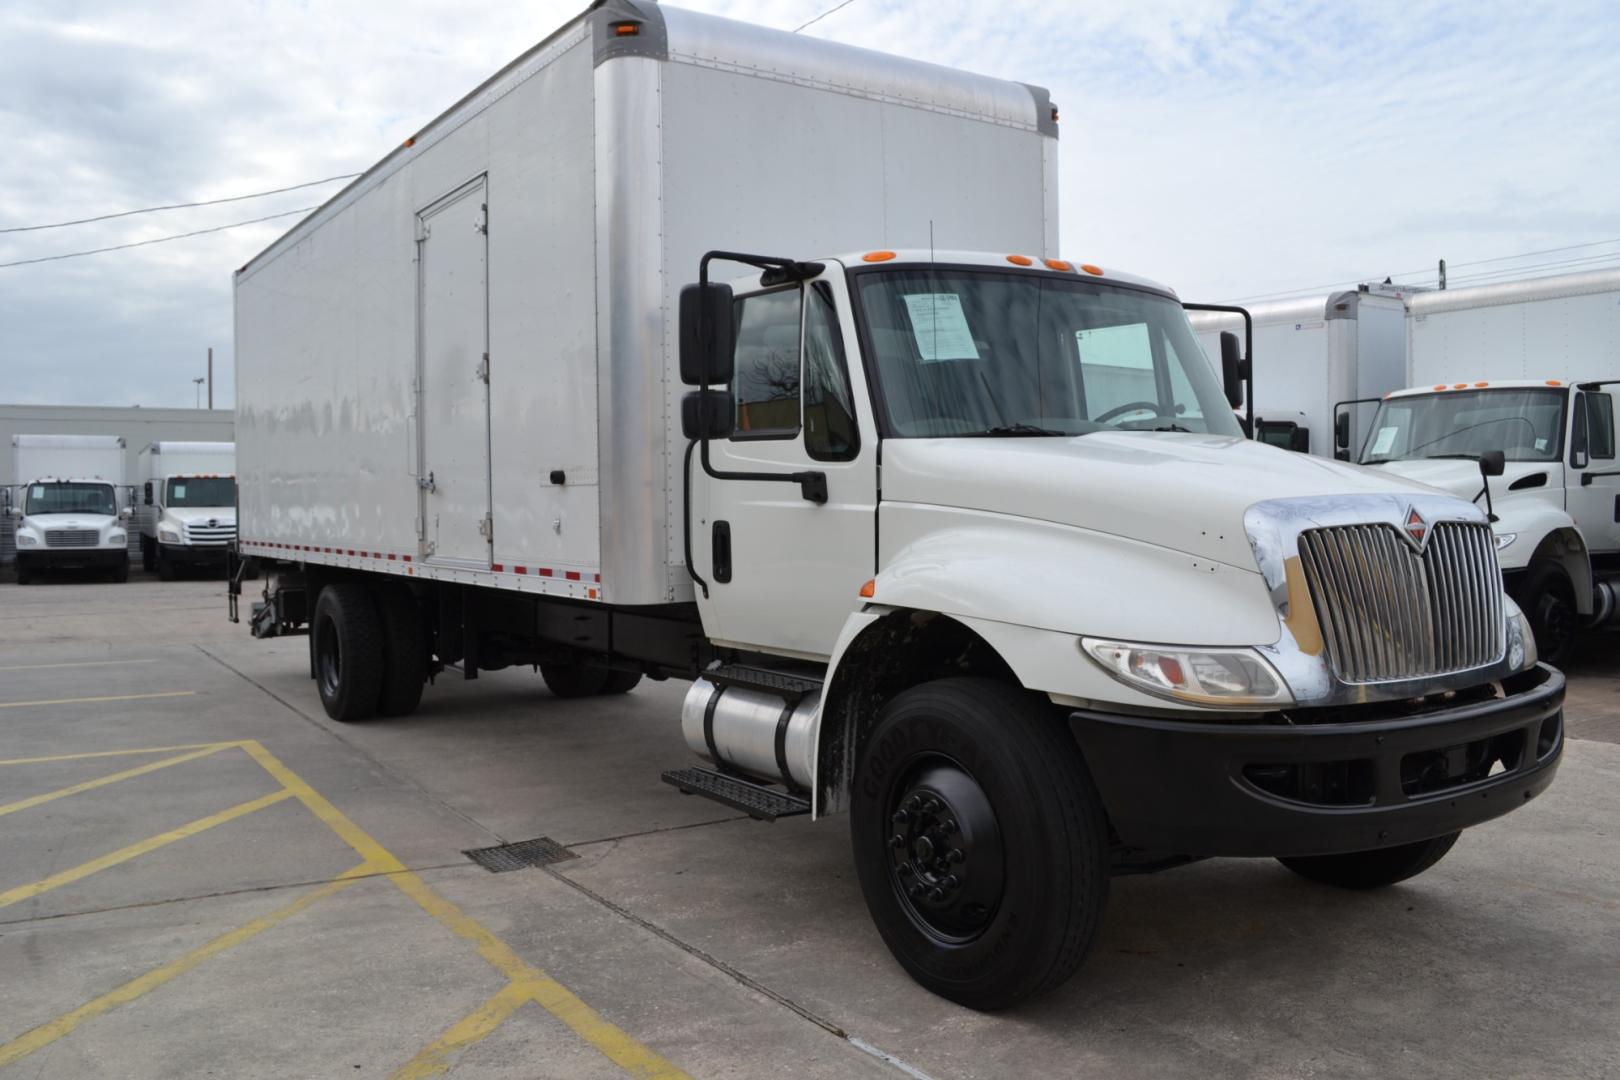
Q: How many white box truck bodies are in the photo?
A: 5